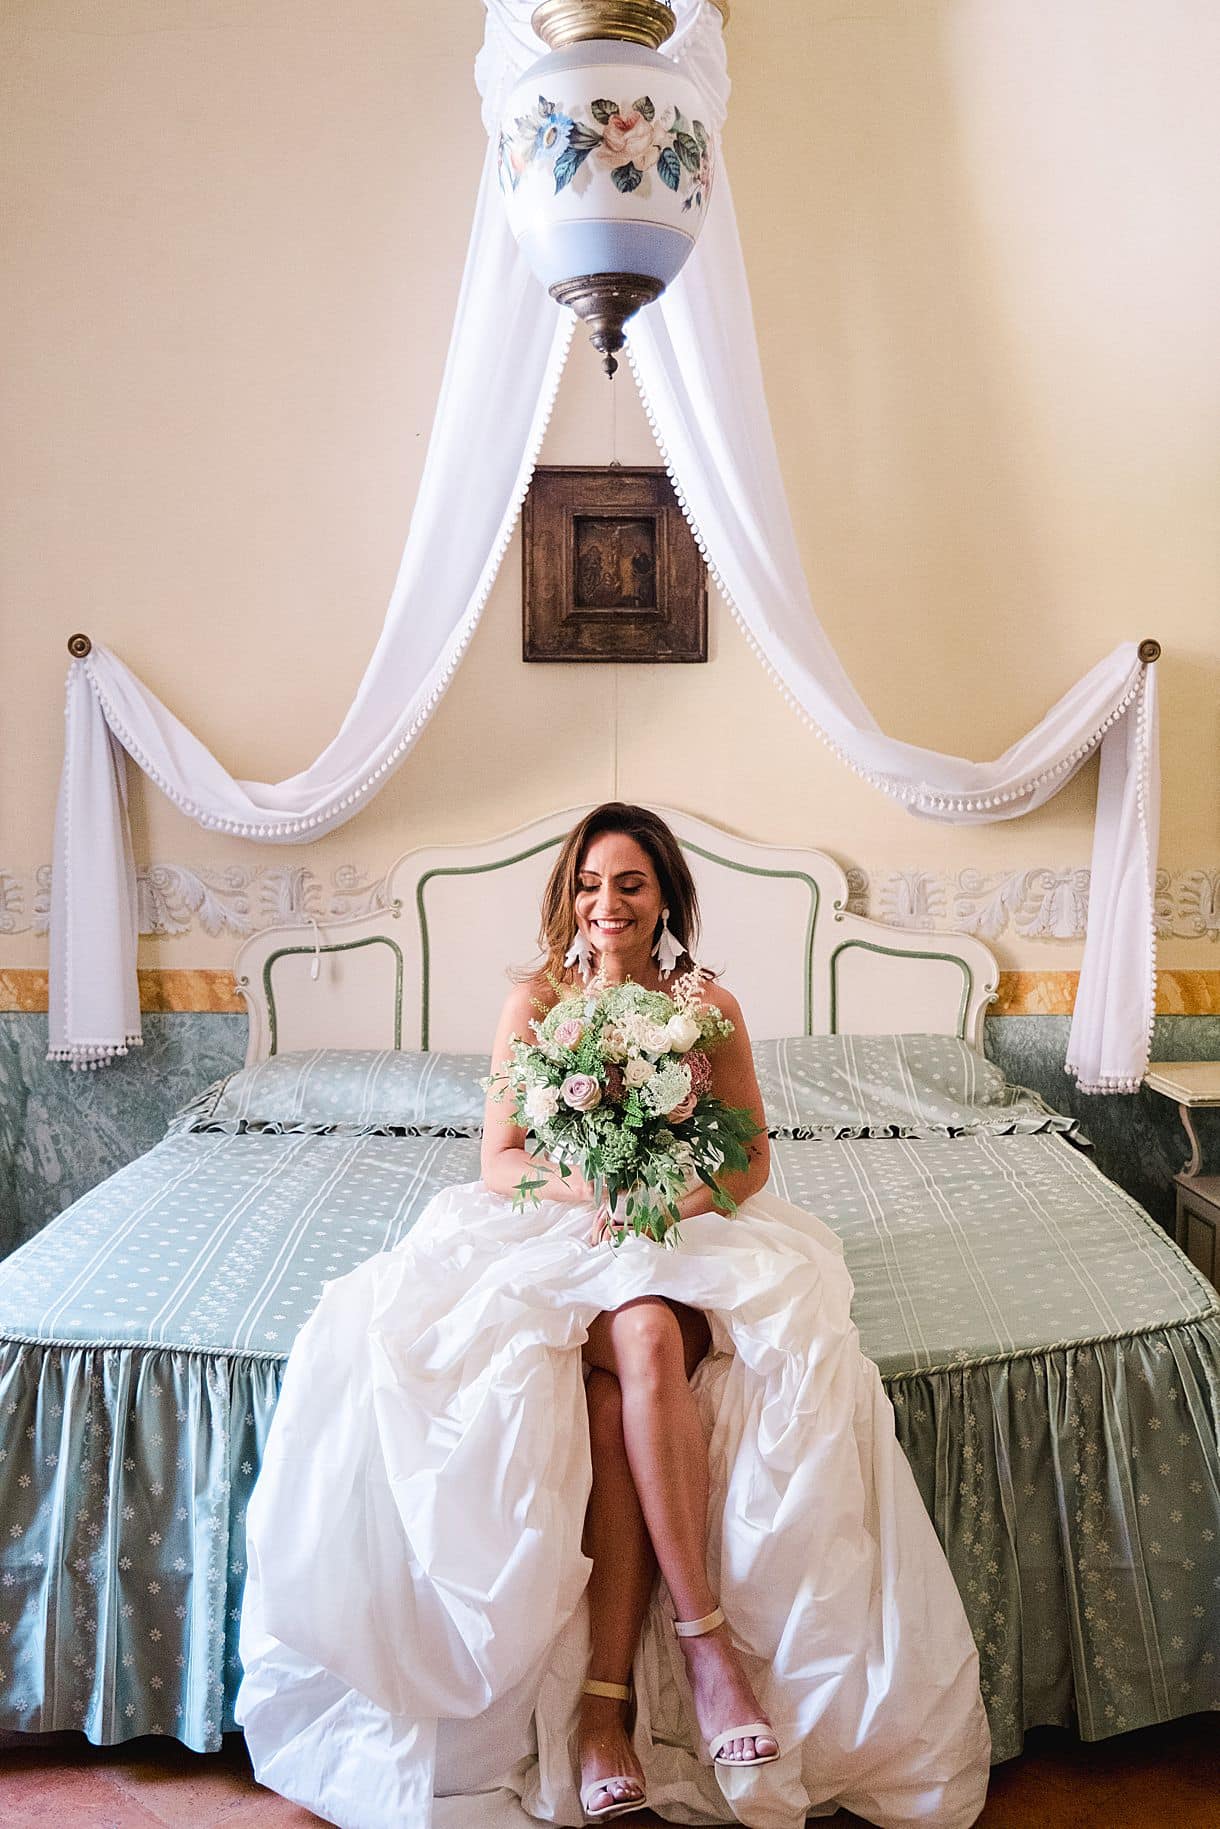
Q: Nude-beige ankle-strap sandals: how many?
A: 2